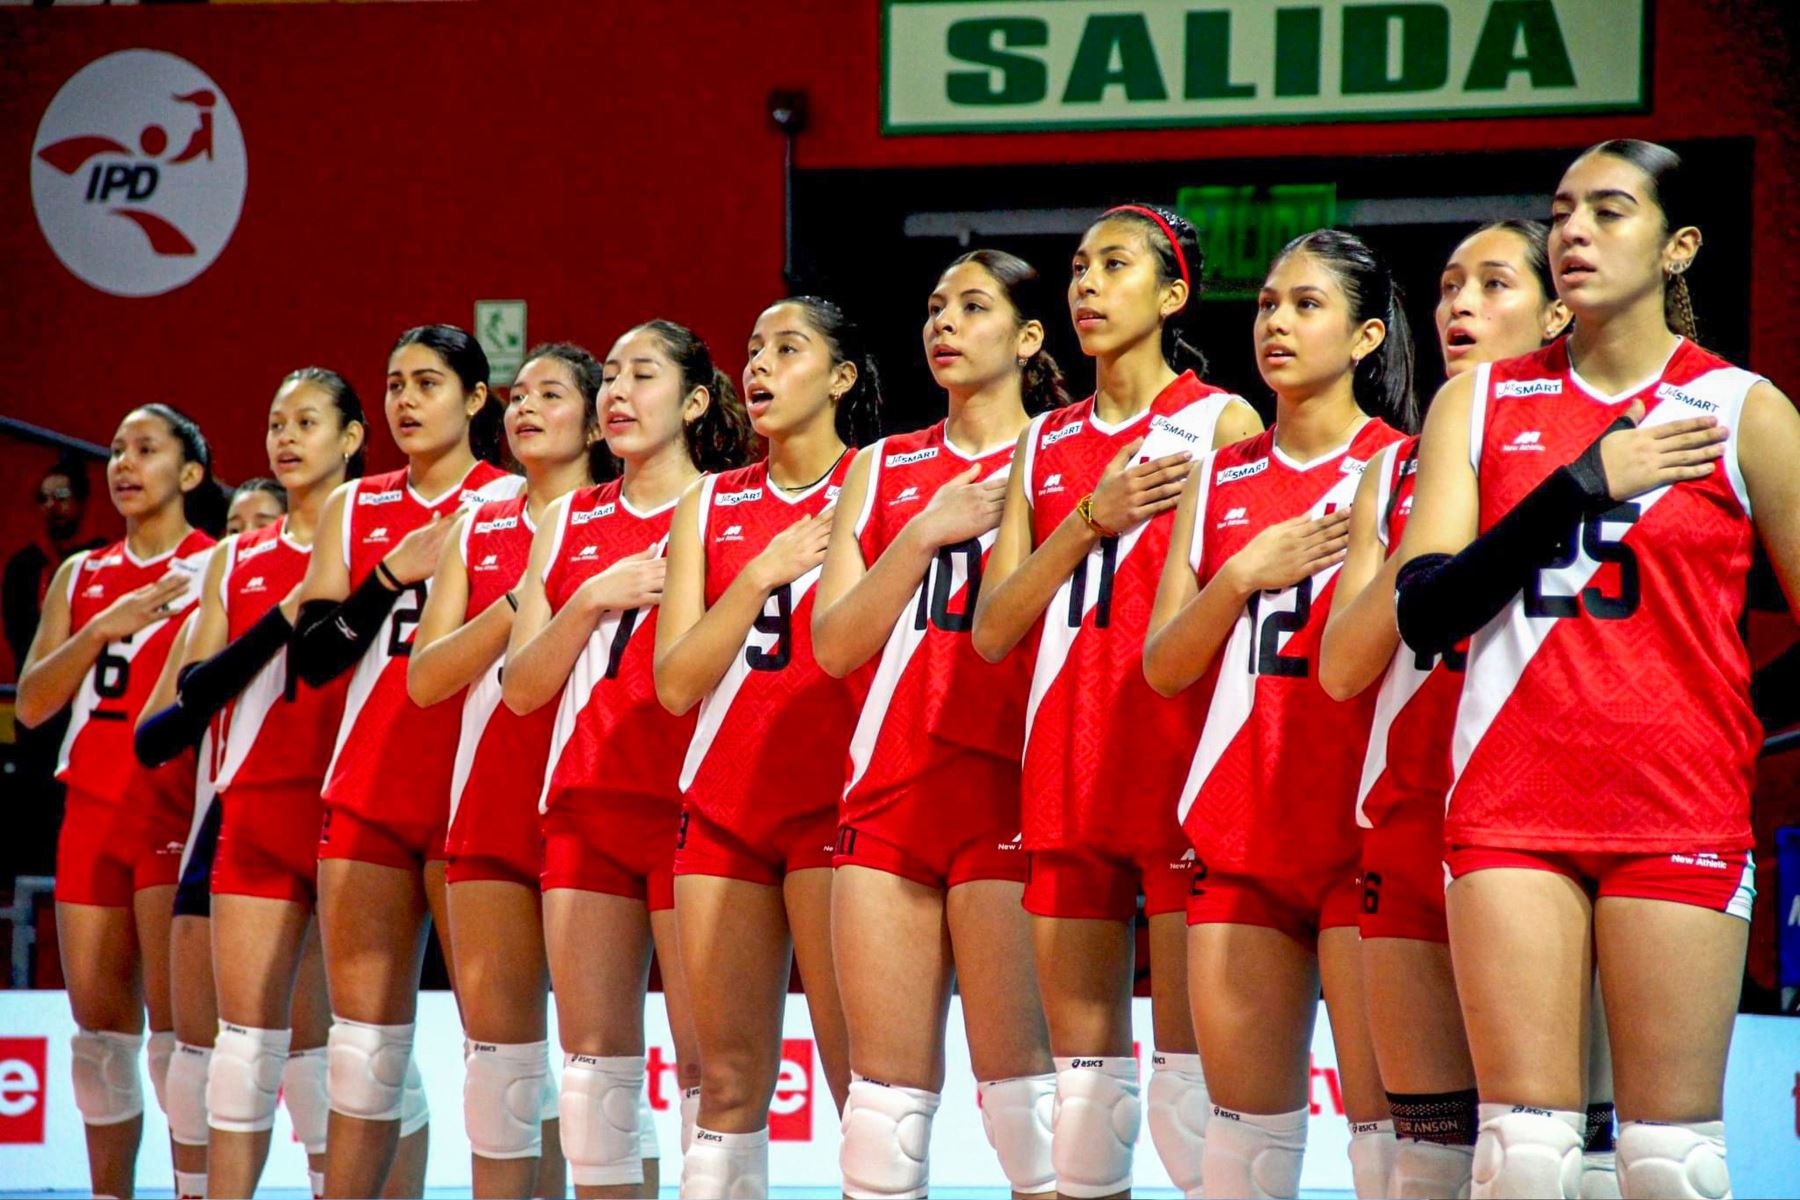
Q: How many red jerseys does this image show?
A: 11